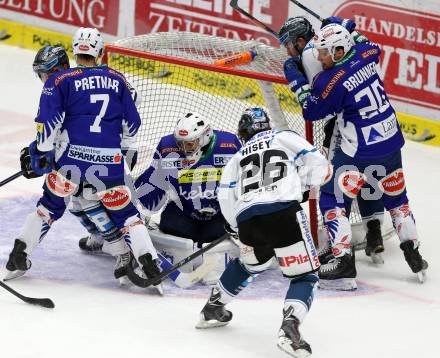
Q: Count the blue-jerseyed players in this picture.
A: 3